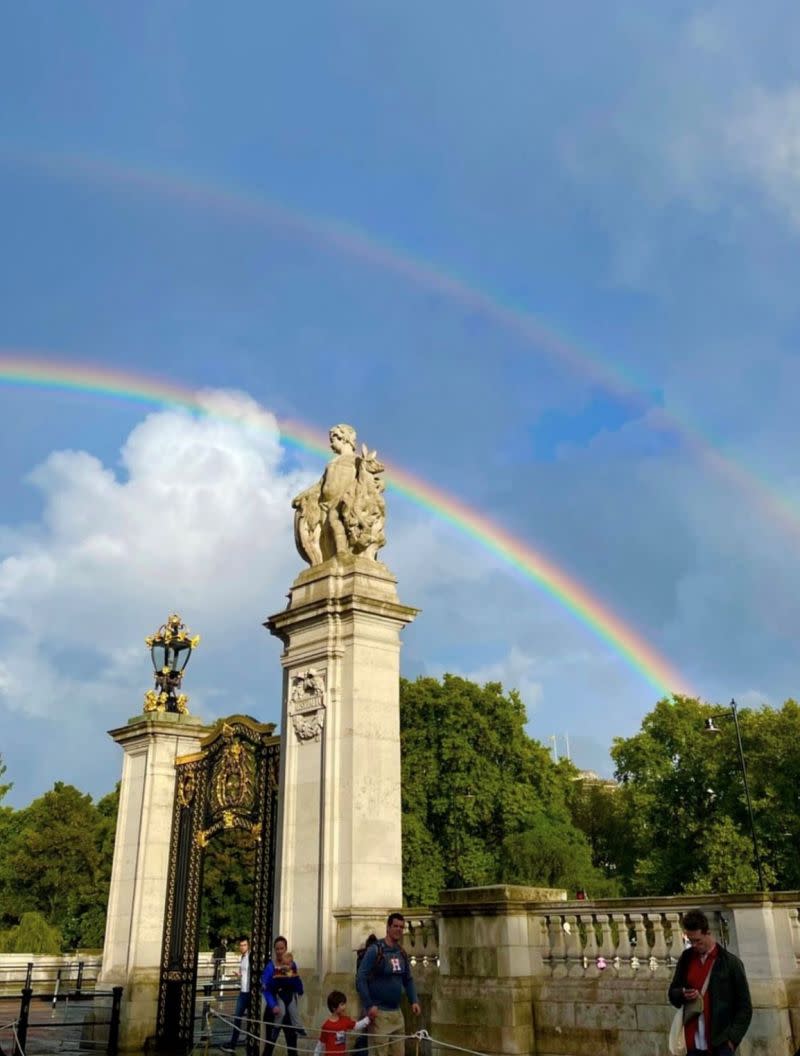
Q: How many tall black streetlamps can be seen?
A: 1